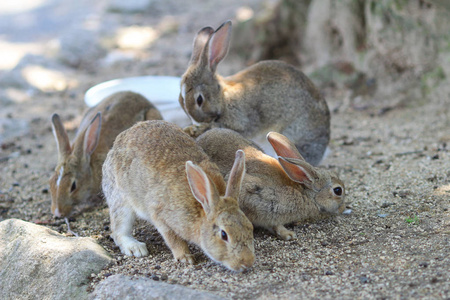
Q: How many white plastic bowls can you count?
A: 1